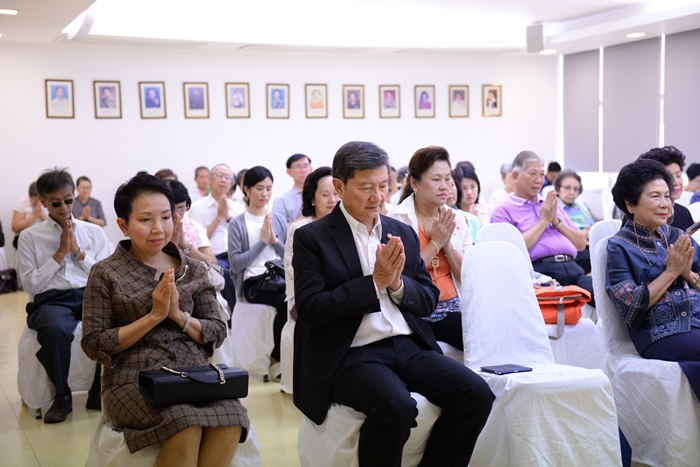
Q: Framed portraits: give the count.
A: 12